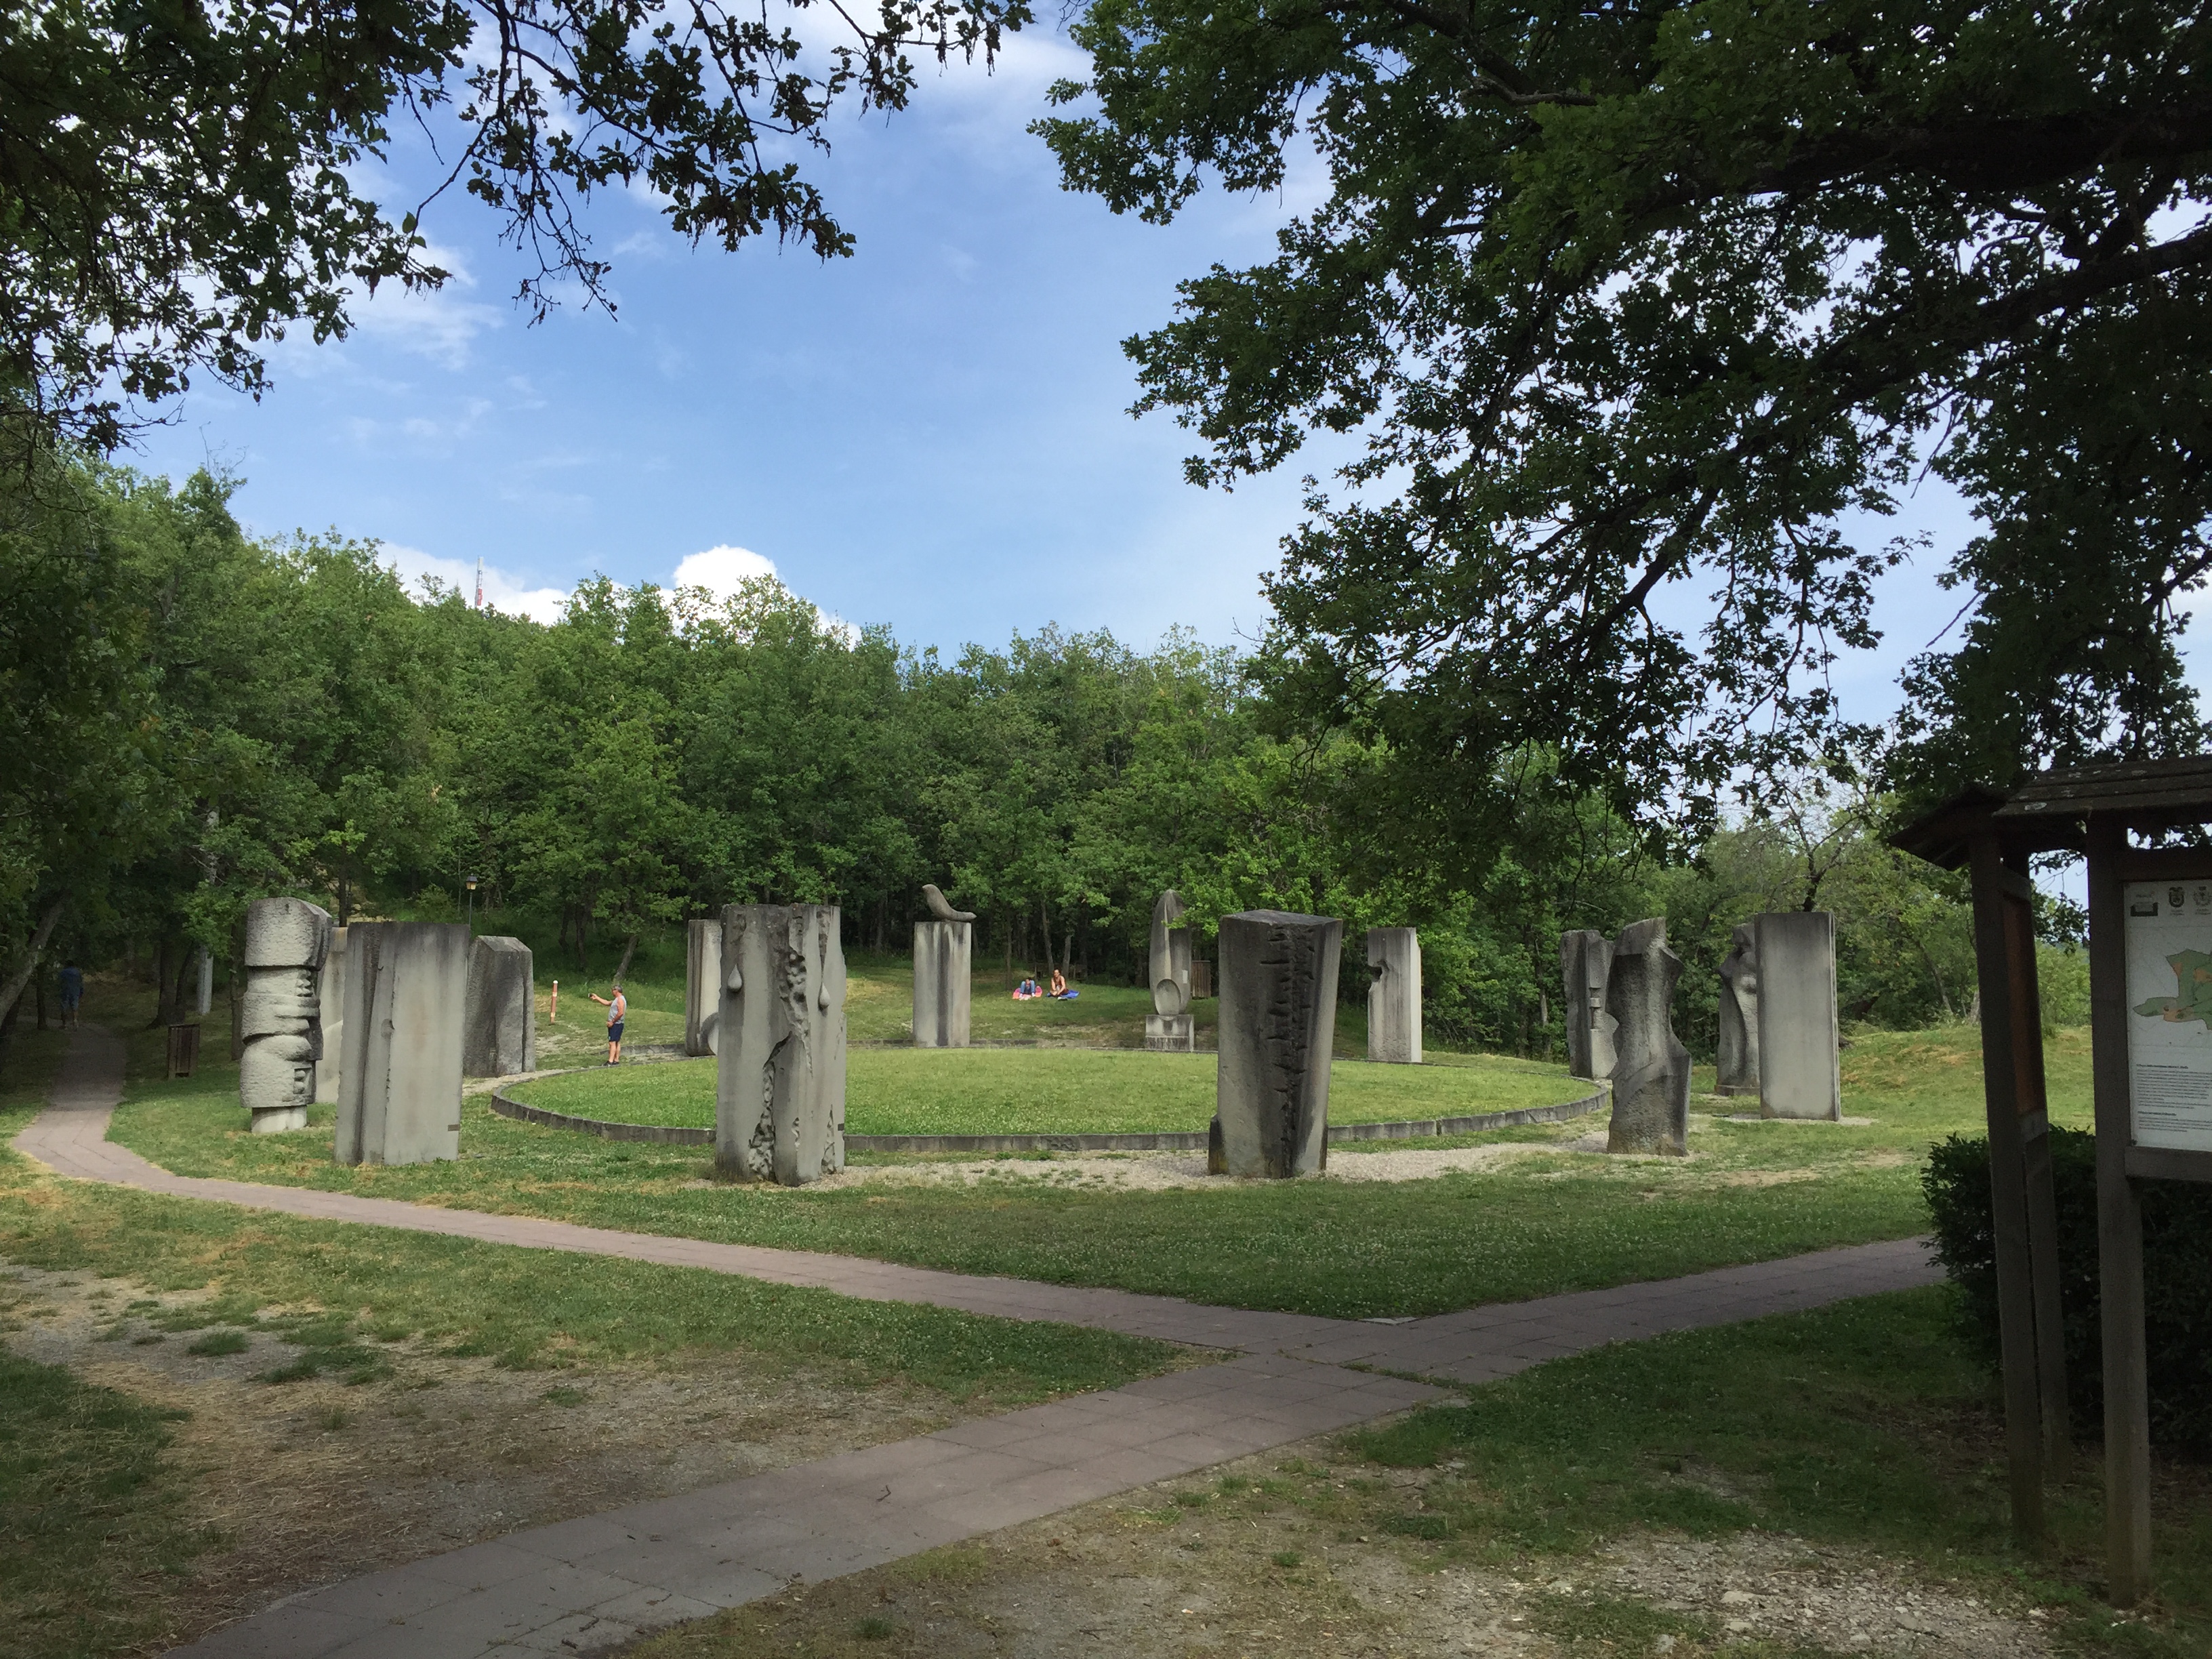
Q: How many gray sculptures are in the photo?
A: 14